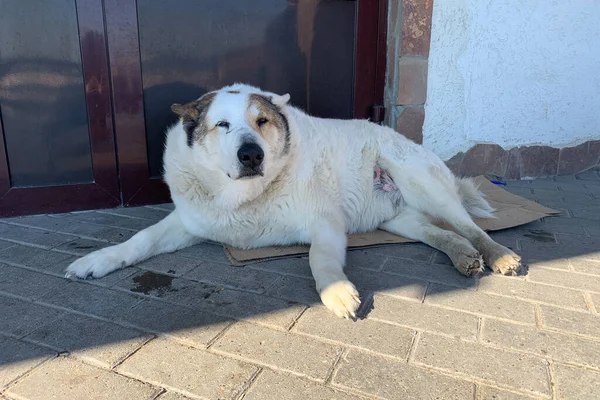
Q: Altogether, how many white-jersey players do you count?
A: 0